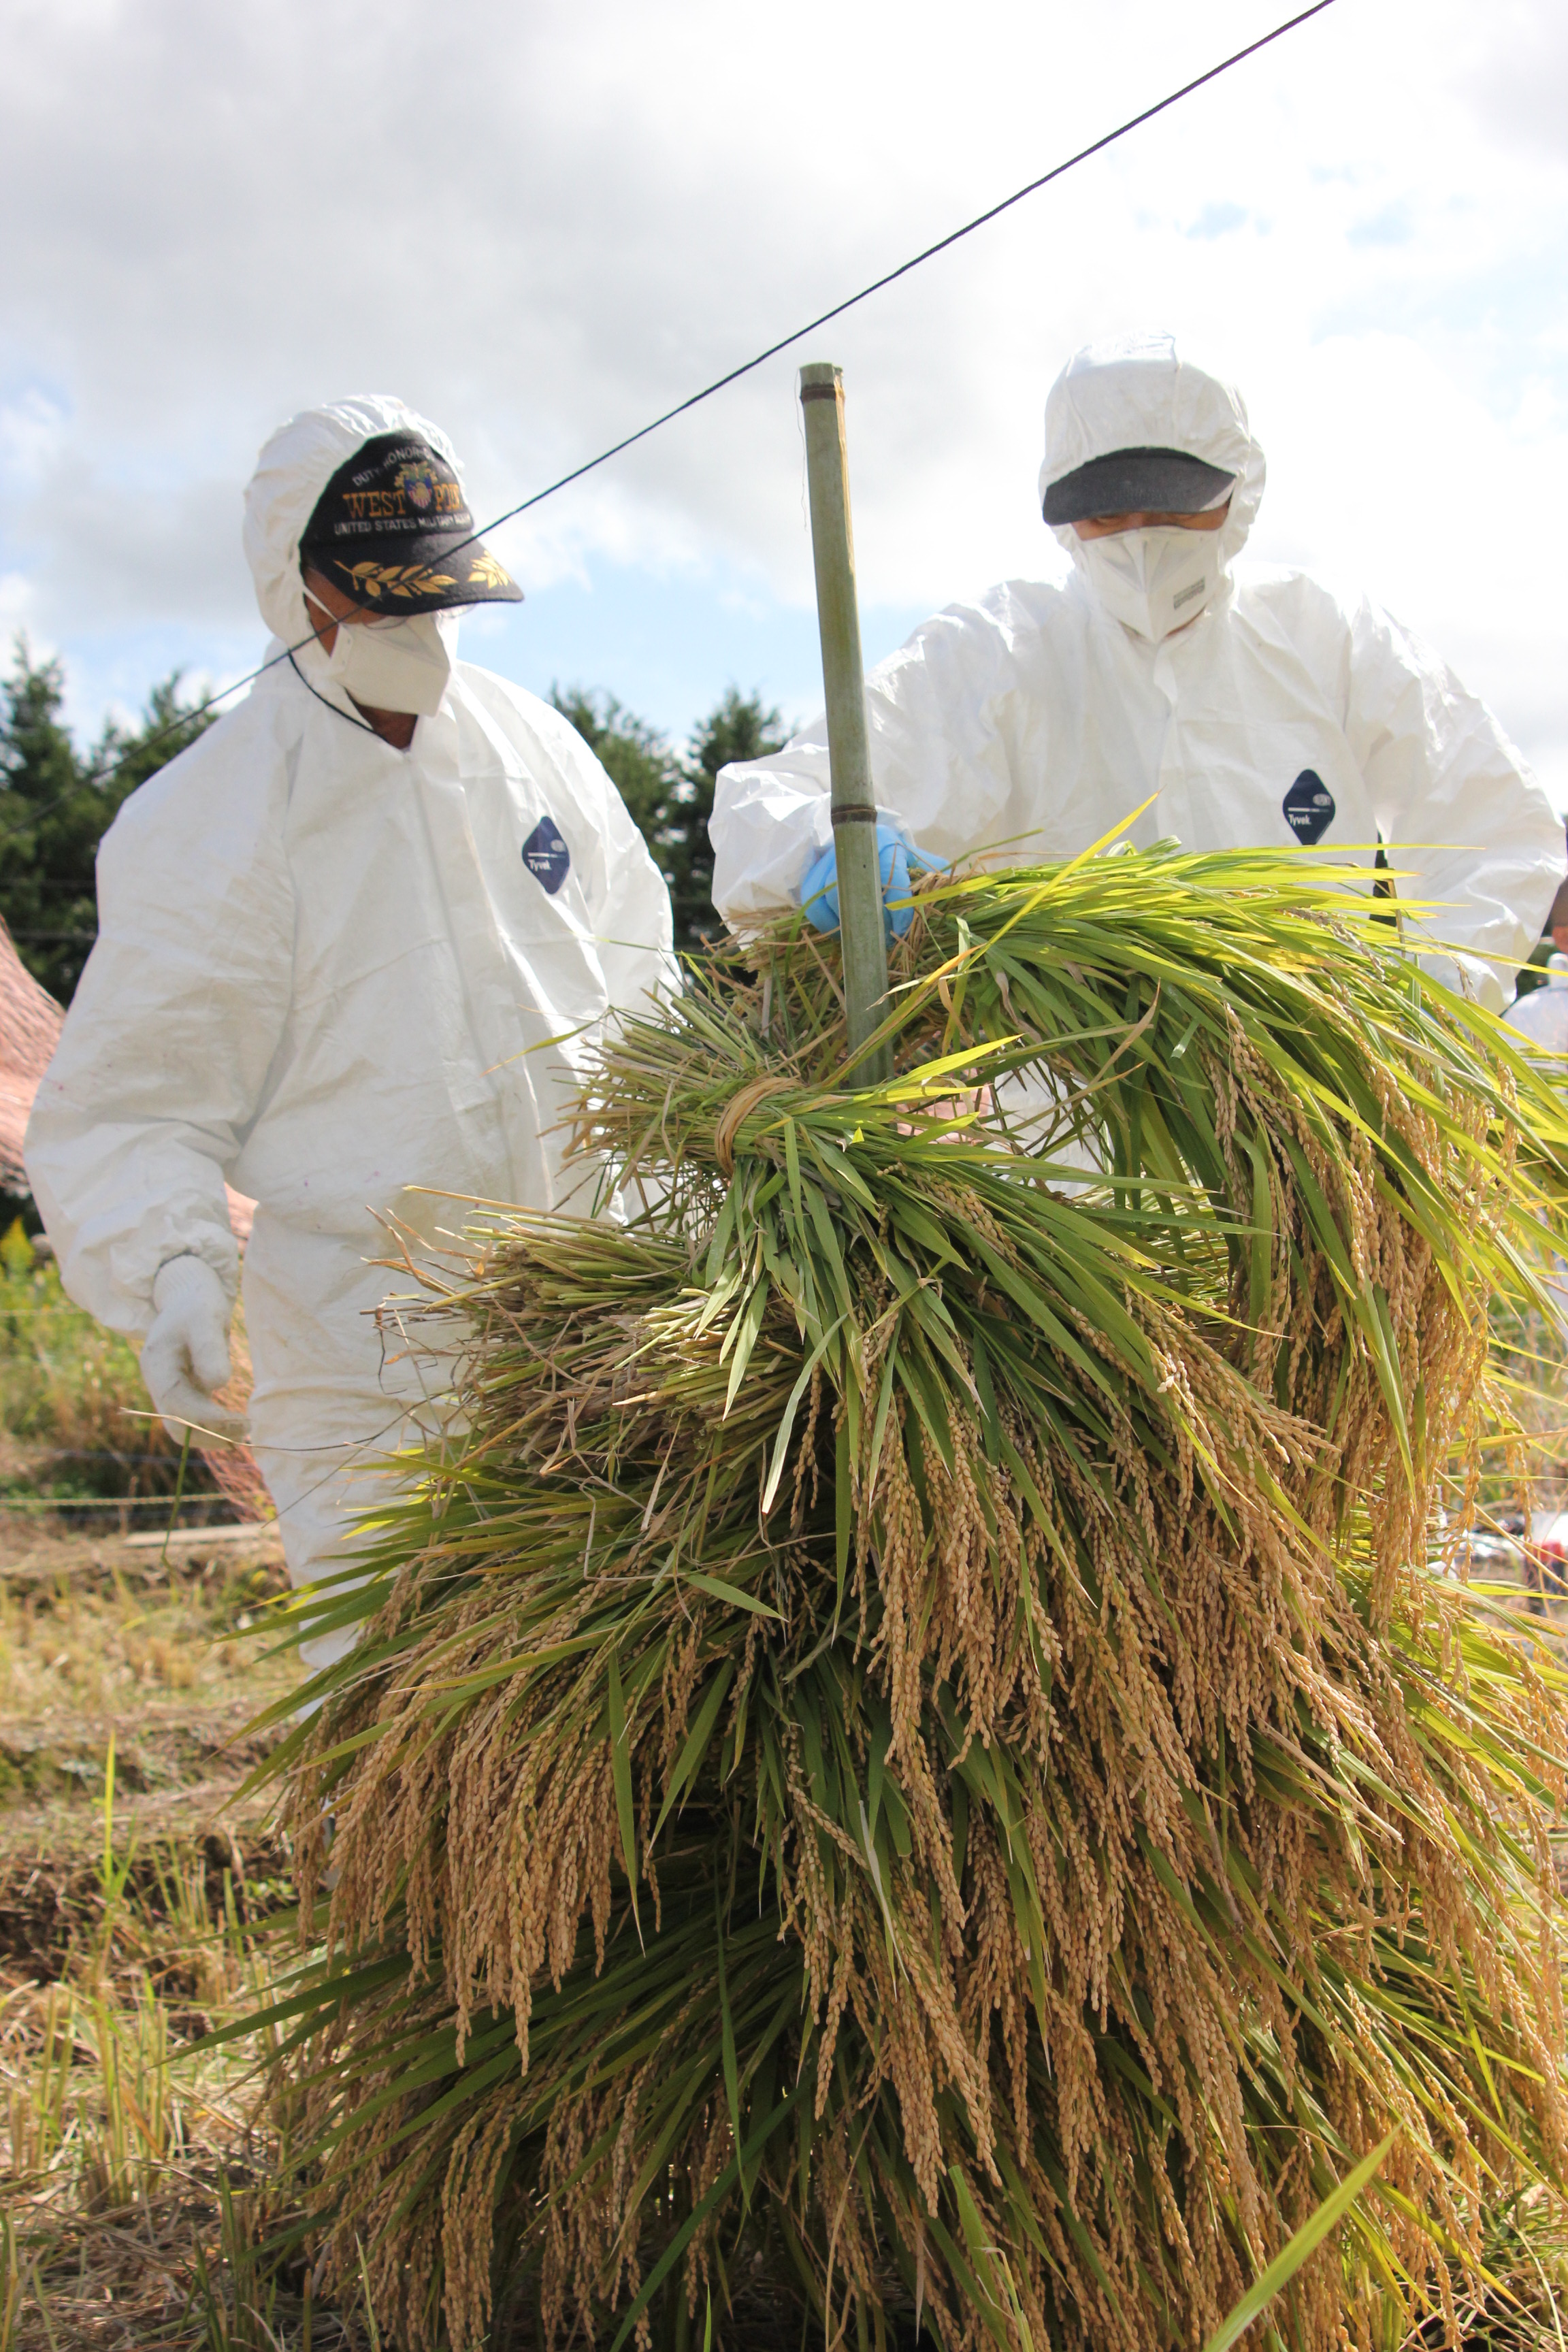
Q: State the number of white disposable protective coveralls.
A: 2